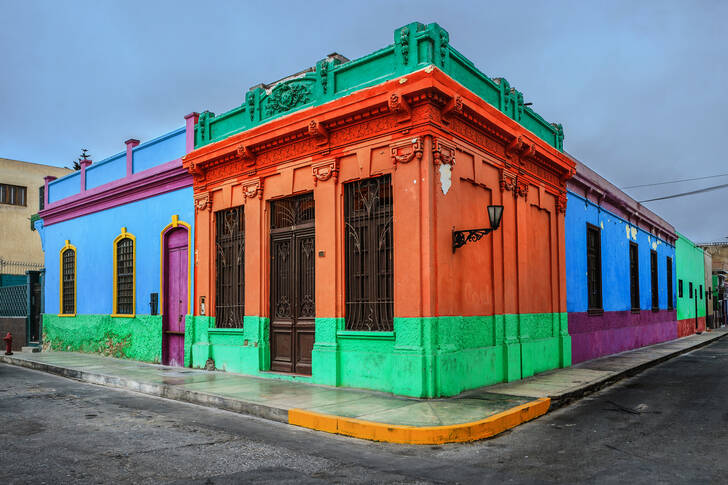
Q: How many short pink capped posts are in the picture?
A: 4